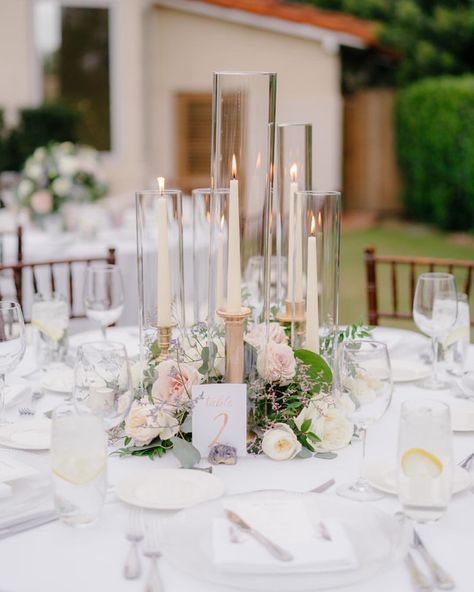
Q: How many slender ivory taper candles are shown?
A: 5